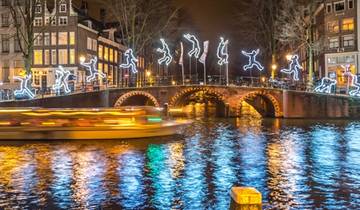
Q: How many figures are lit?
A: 11